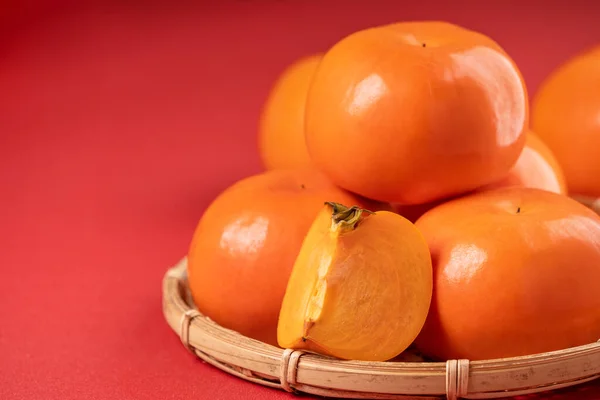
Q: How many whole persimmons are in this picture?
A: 6